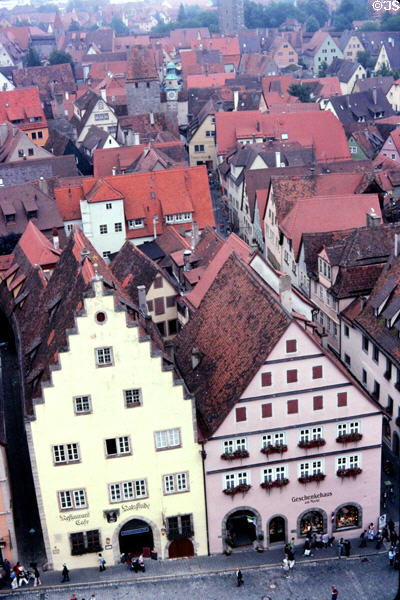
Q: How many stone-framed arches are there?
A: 6